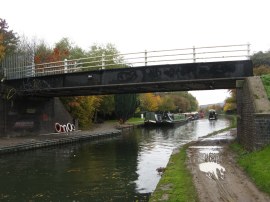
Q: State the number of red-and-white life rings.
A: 0